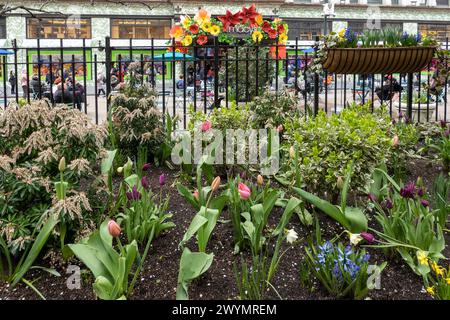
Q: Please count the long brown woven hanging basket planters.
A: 1